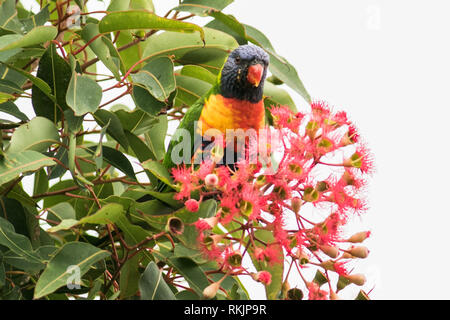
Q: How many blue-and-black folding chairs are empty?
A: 0